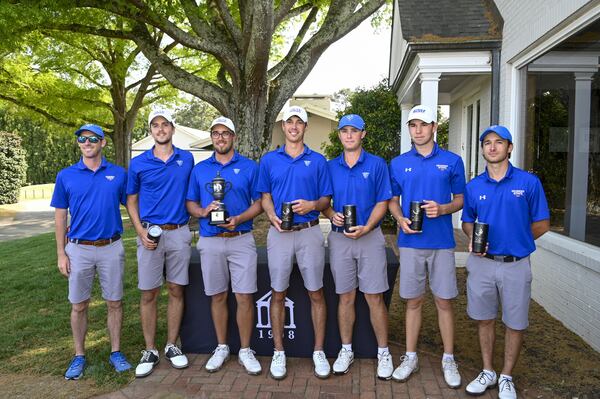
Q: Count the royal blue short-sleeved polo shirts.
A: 7